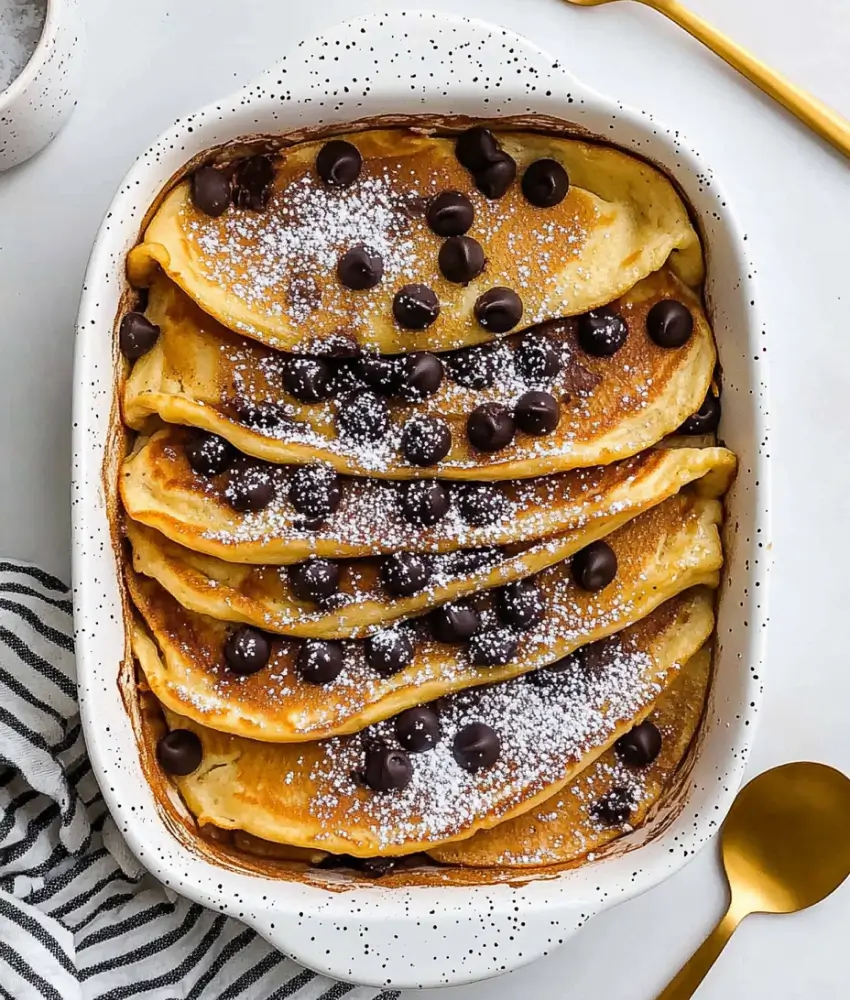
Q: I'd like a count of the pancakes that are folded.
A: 6